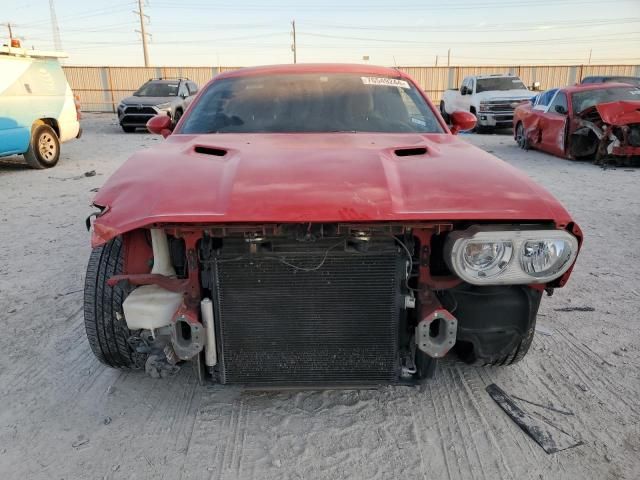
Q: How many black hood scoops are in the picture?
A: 2